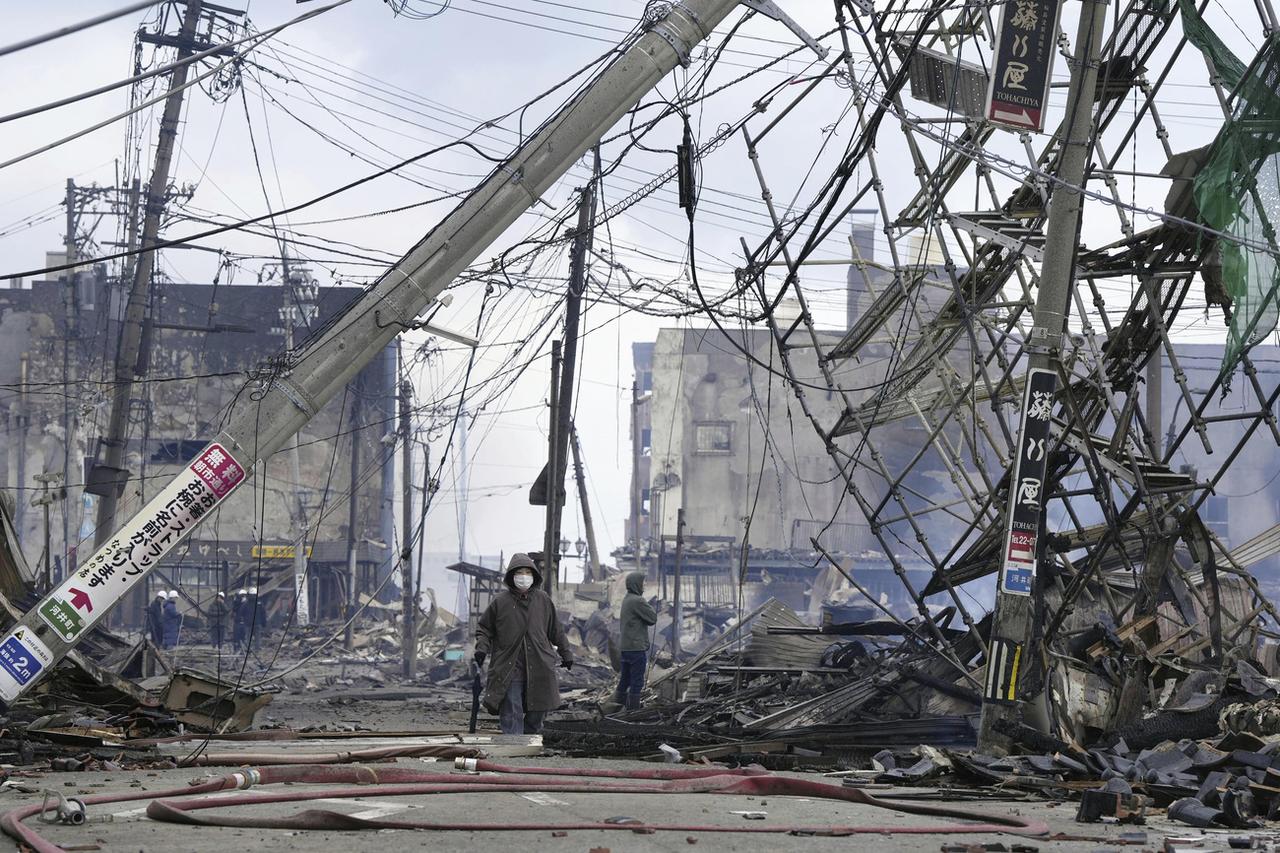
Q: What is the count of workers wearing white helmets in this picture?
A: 5